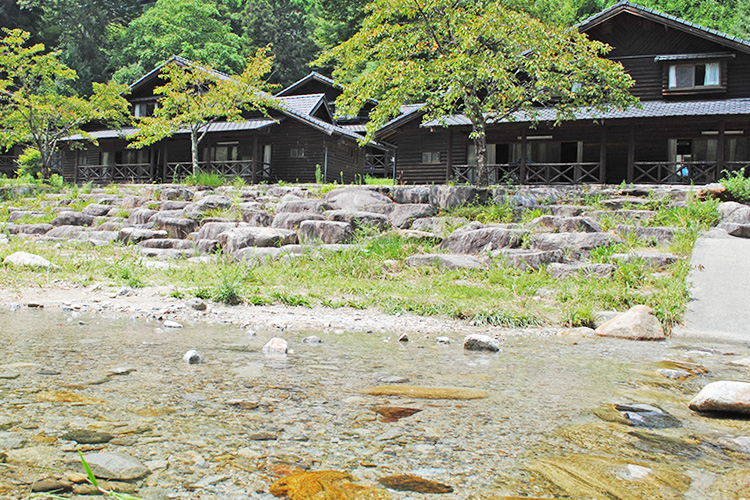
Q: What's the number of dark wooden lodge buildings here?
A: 3